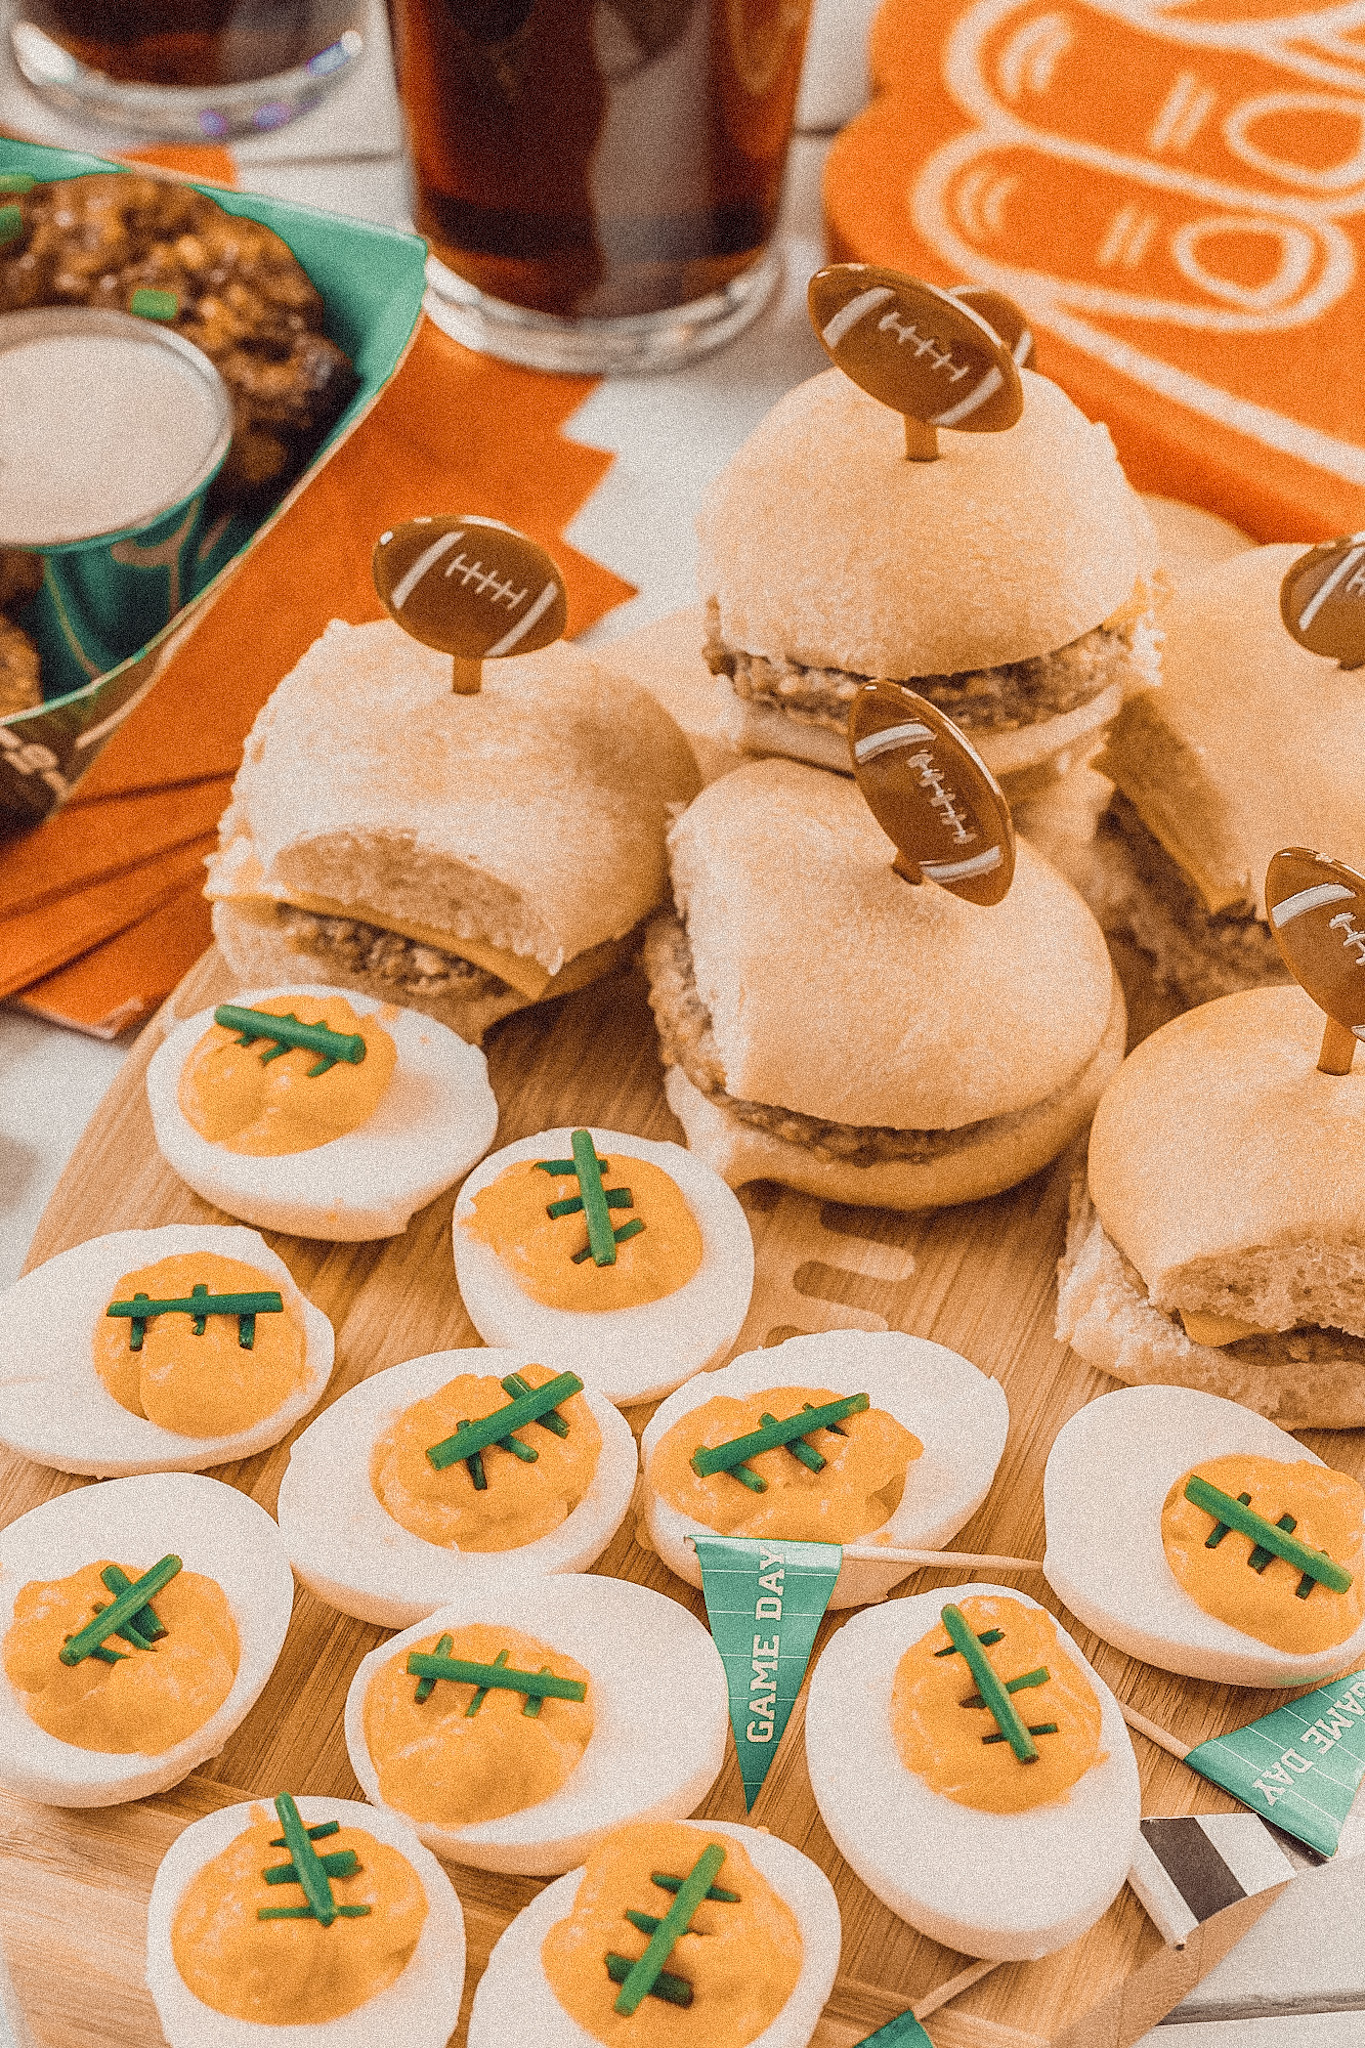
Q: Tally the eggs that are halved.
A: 11